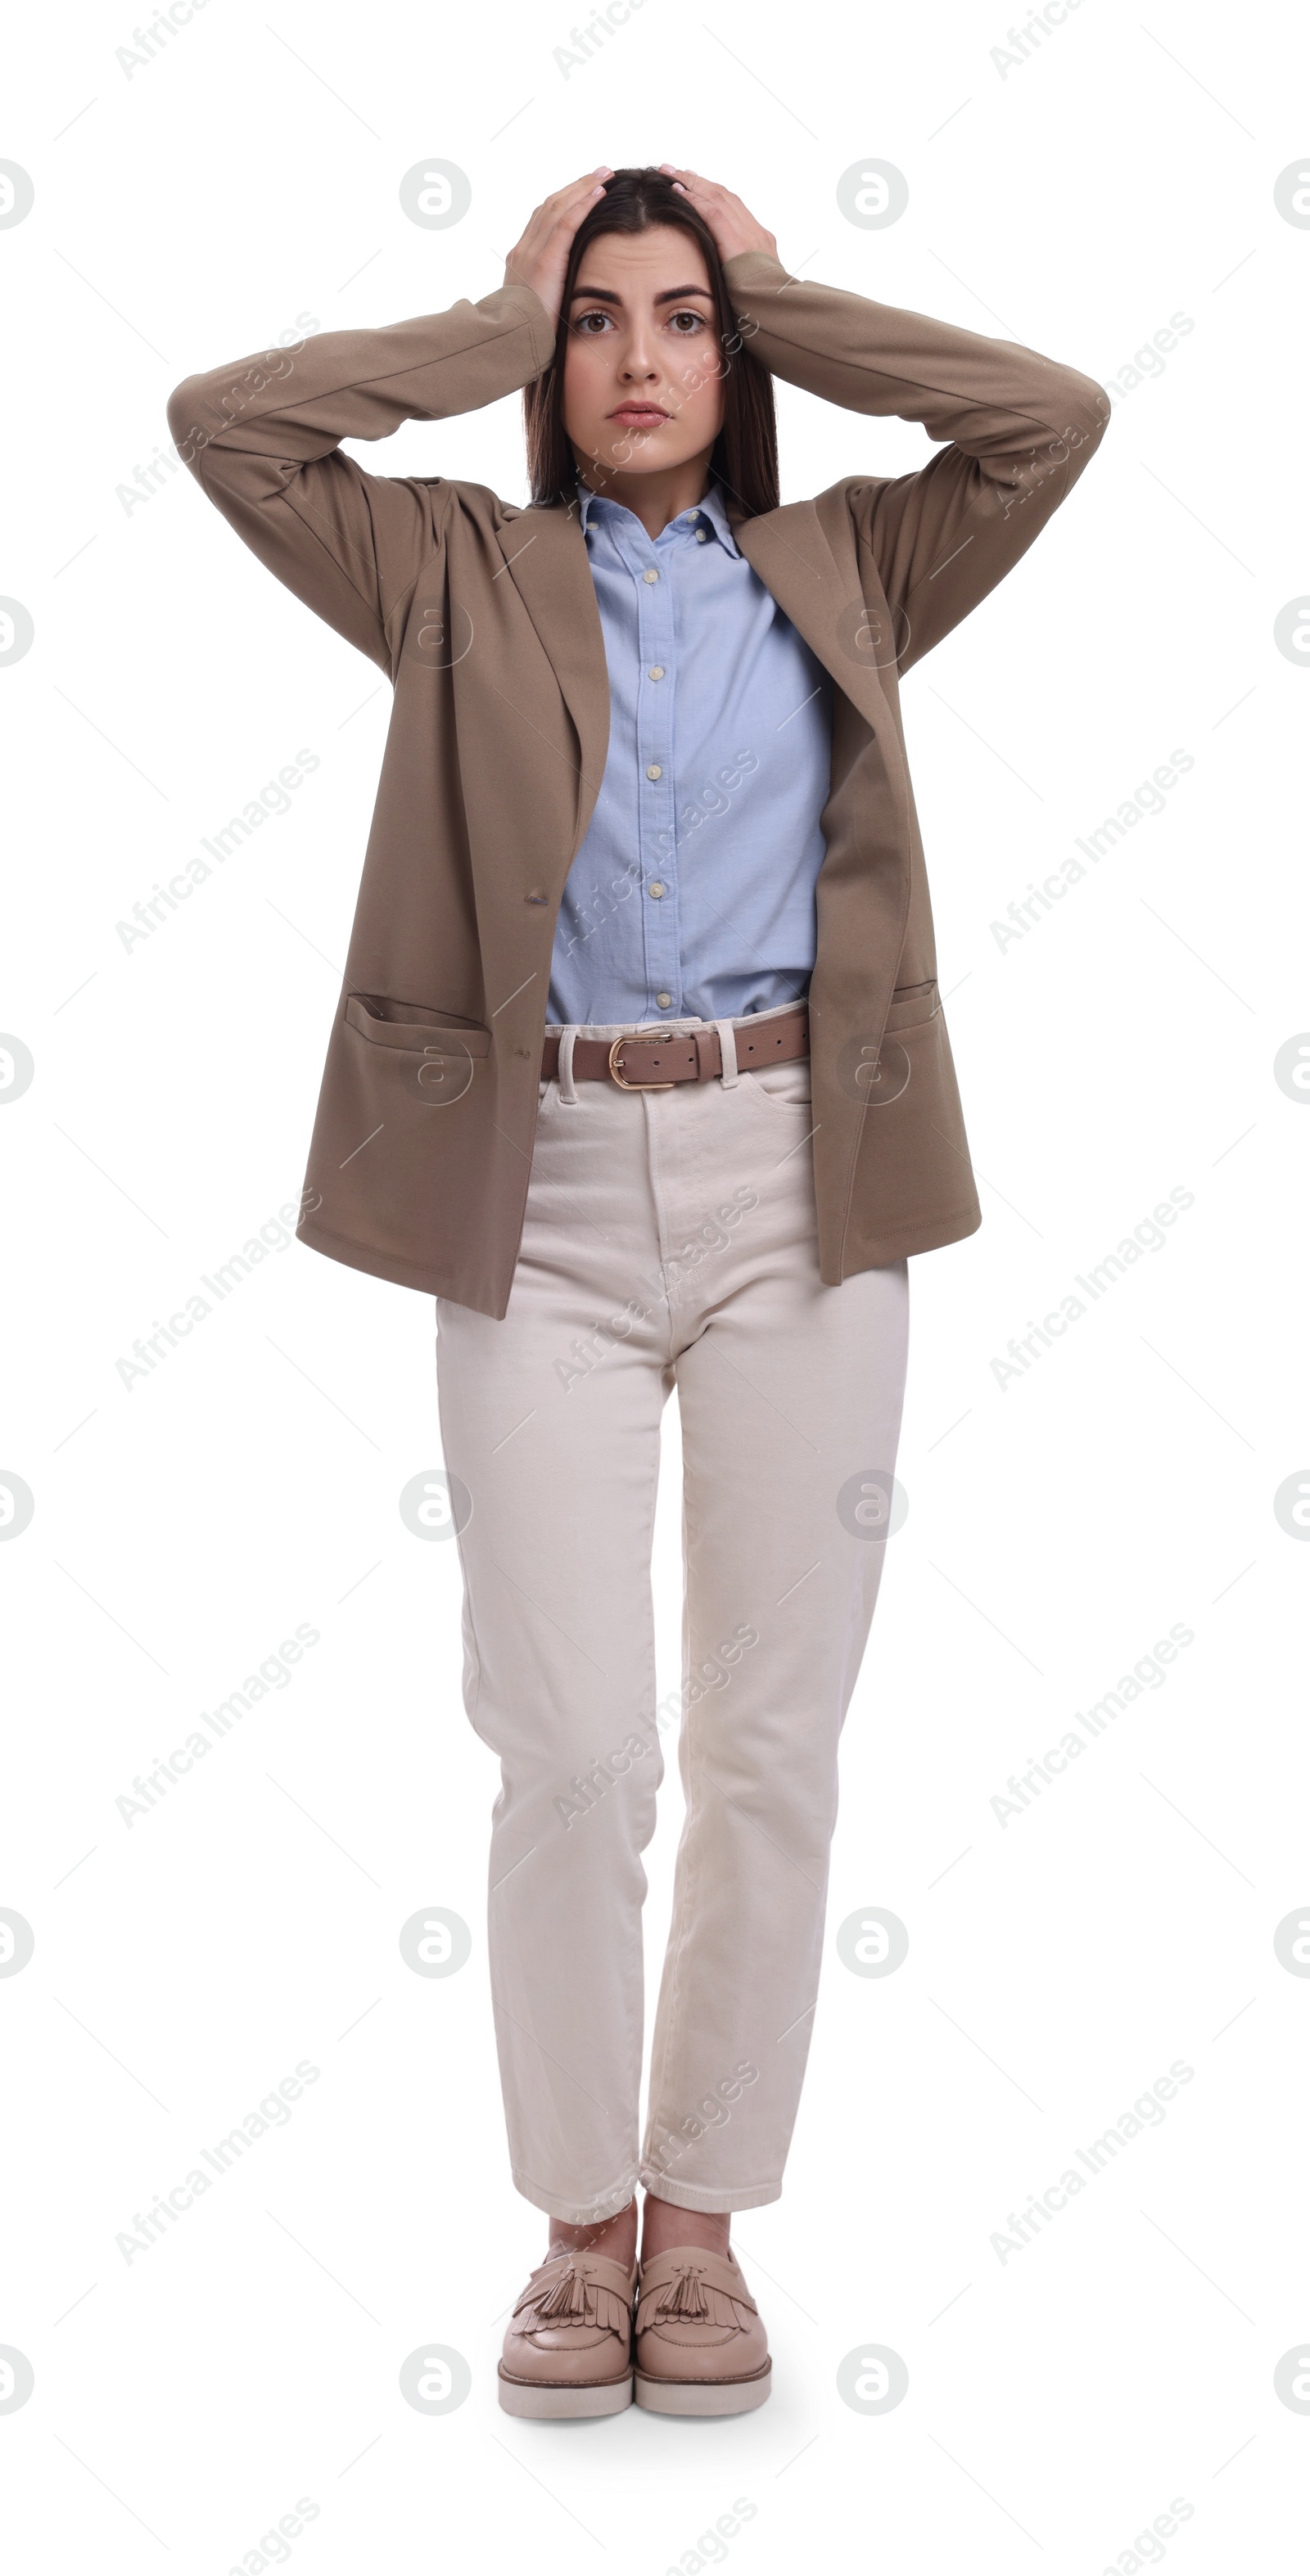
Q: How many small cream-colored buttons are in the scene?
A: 8